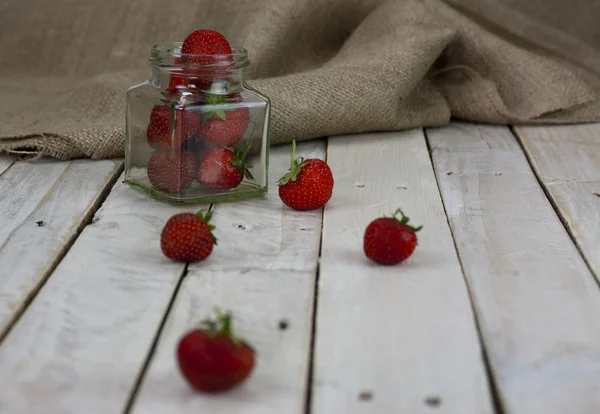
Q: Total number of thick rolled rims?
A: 1